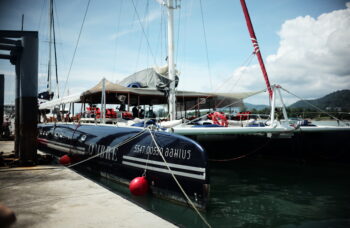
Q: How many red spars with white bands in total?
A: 1